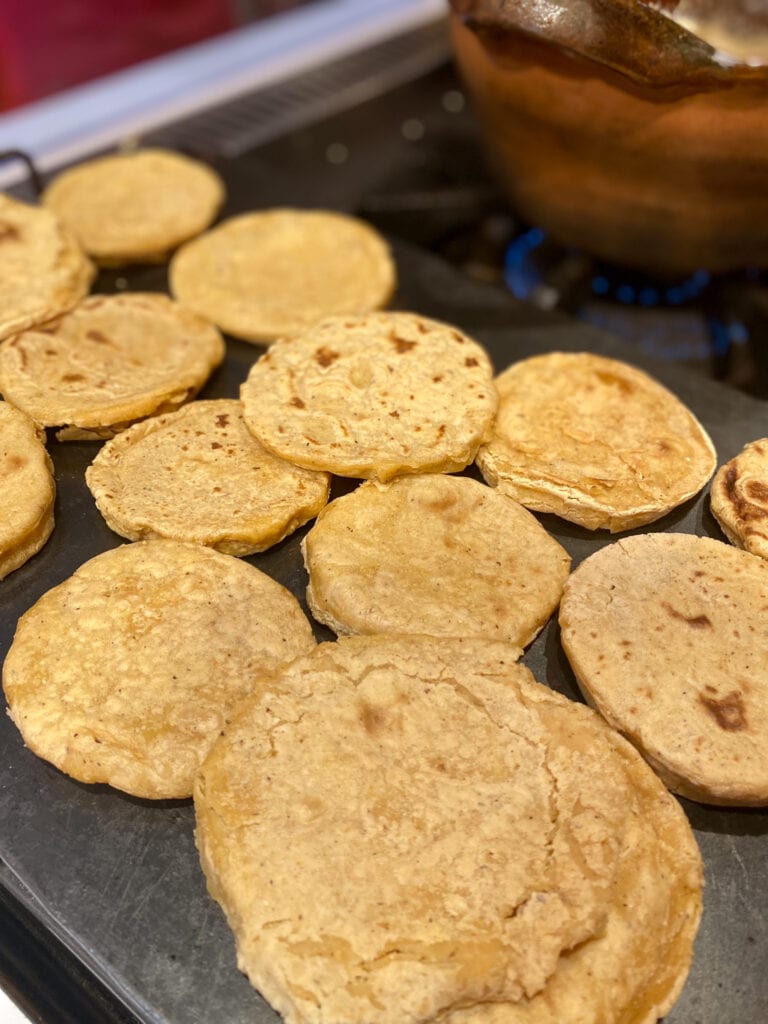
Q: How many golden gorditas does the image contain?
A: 13